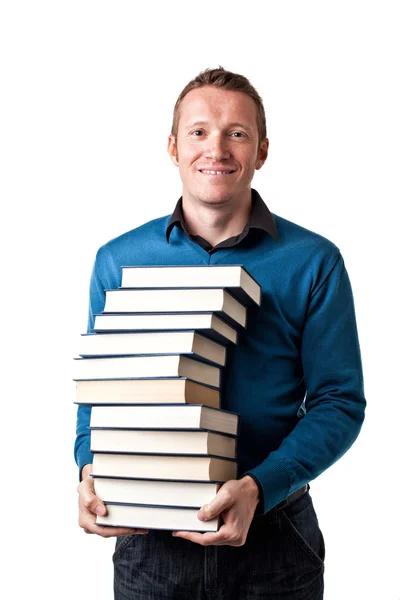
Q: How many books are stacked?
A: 11